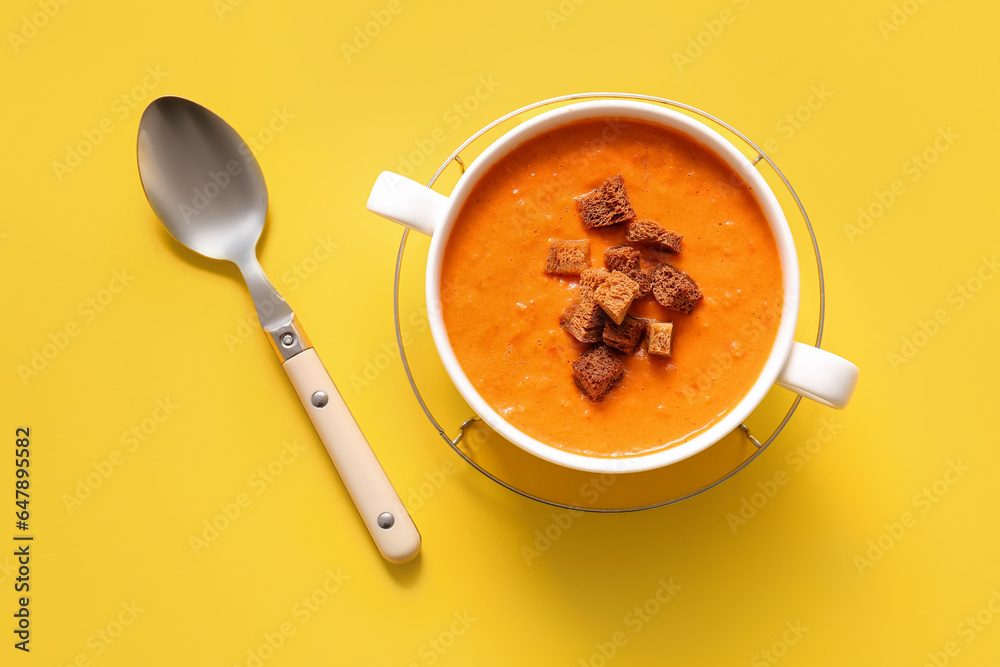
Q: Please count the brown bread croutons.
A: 11